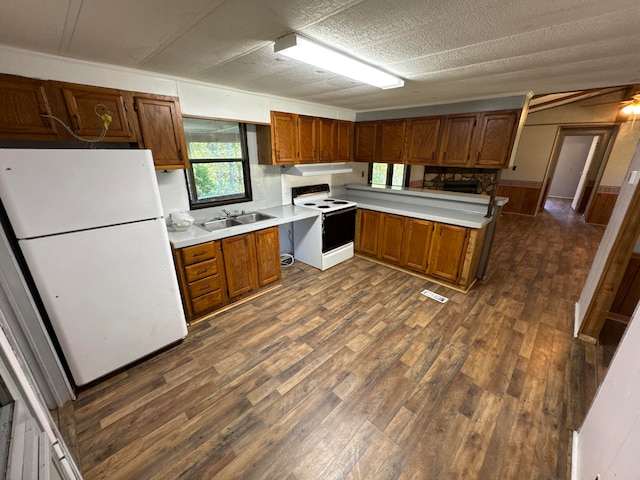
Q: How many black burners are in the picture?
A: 4